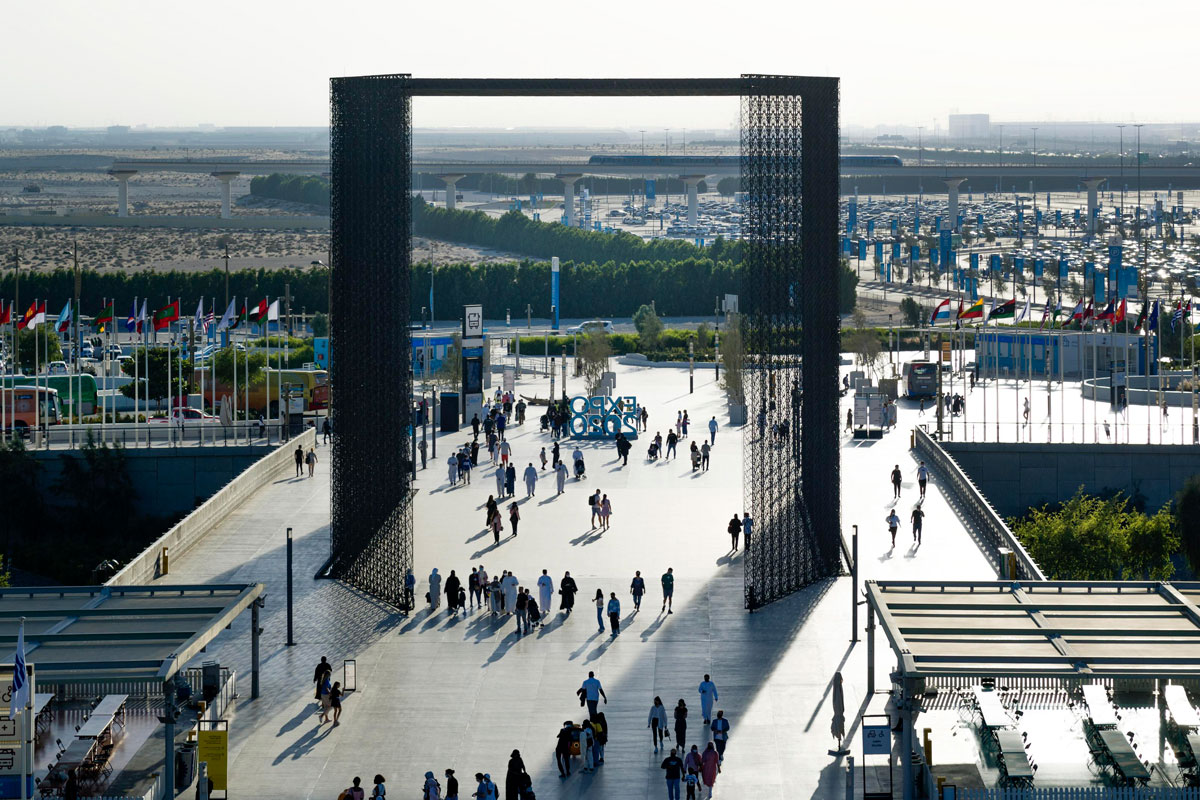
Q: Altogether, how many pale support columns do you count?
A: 7